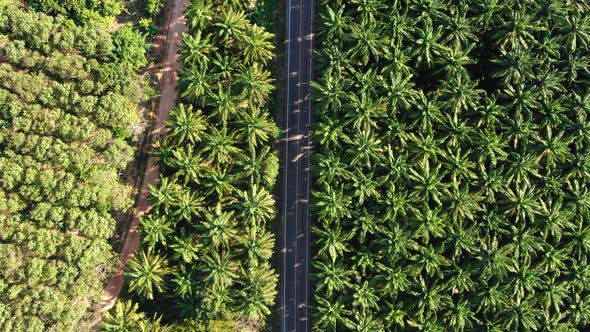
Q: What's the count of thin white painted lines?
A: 3